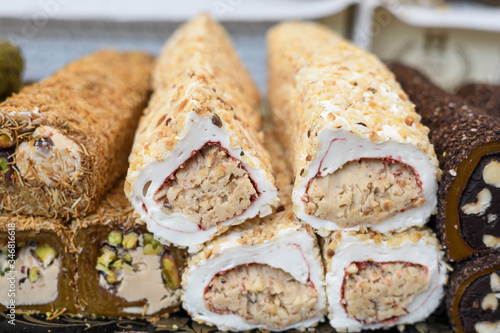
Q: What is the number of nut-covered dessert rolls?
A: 4